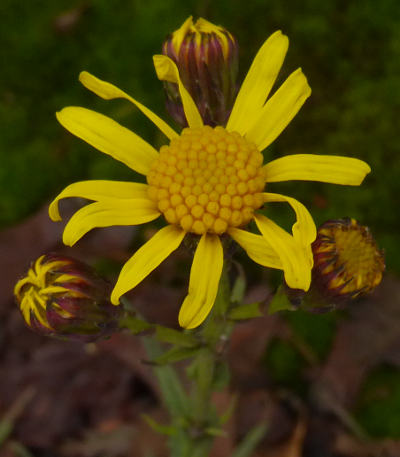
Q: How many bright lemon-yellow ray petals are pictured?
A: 13